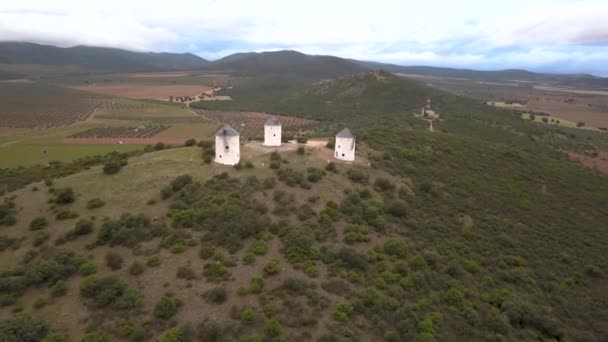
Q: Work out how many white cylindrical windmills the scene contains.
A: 3